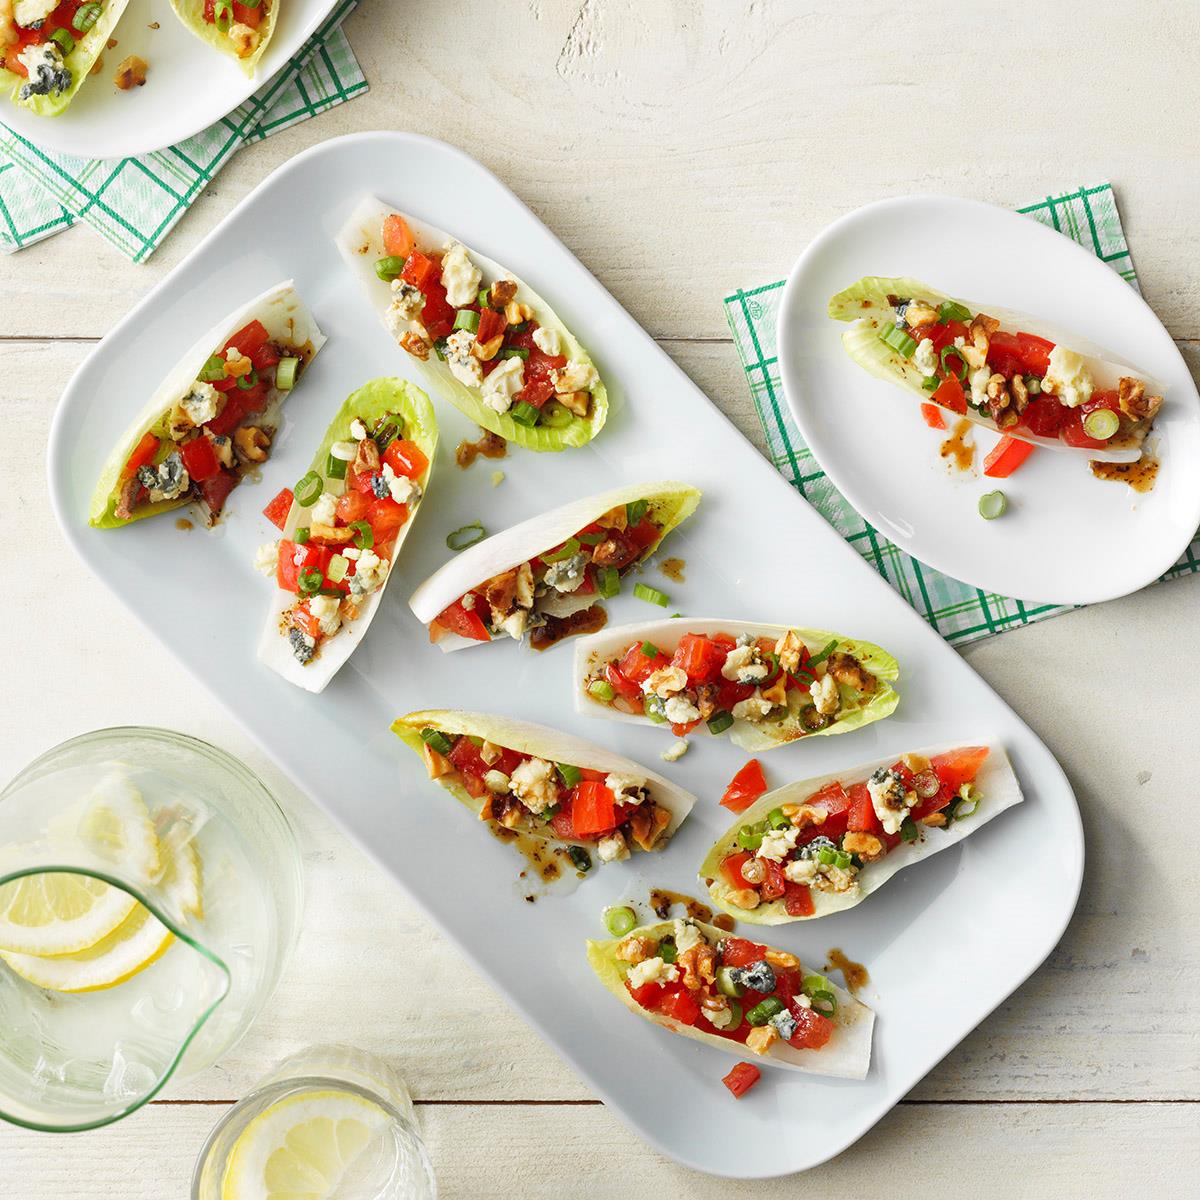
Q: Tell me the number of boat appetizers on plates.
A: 11